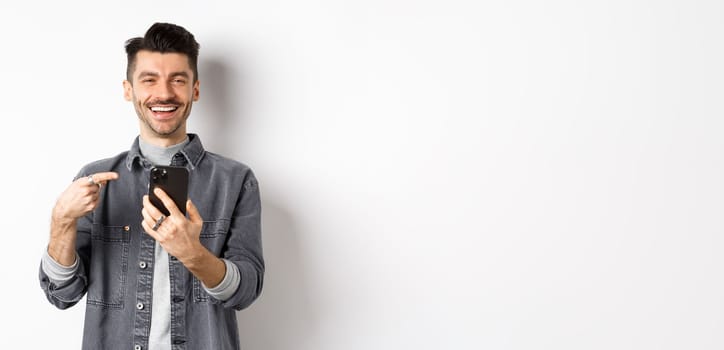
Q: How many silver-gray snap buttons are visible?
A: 3